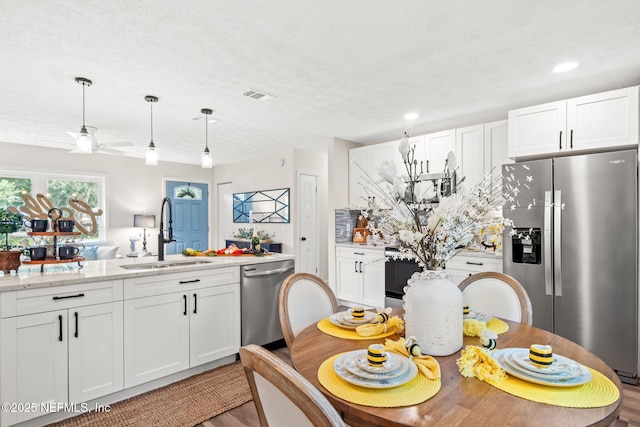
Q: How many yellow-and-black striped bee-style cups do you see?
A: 4